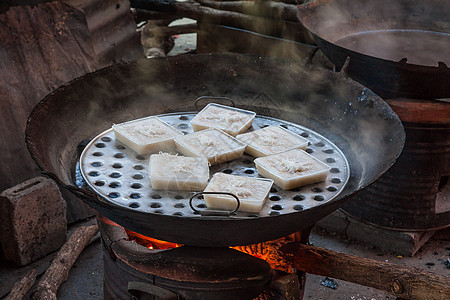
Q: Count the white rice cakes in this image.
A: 7